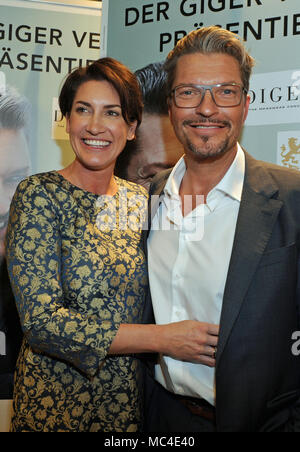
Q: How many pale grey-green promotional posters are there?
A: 2